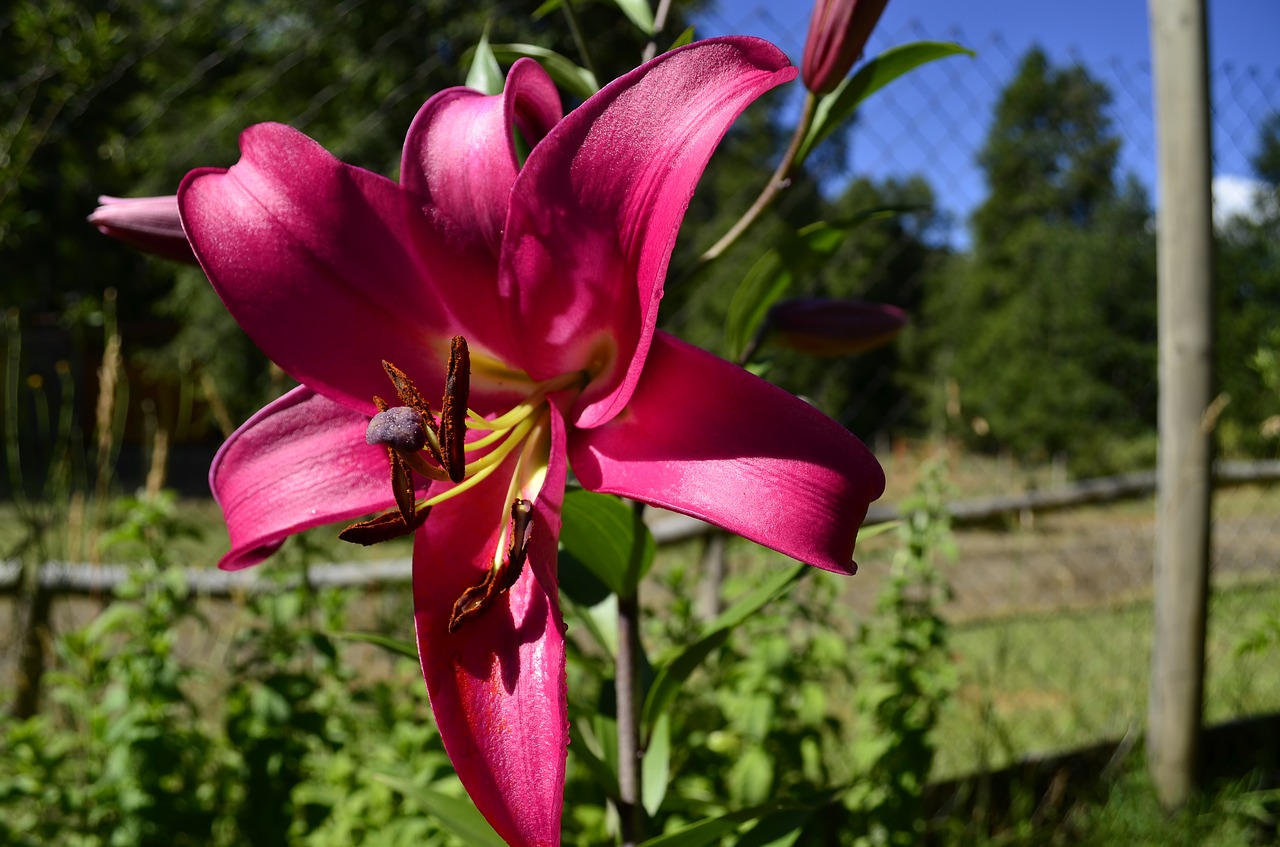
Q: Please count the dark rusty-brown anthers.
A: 6